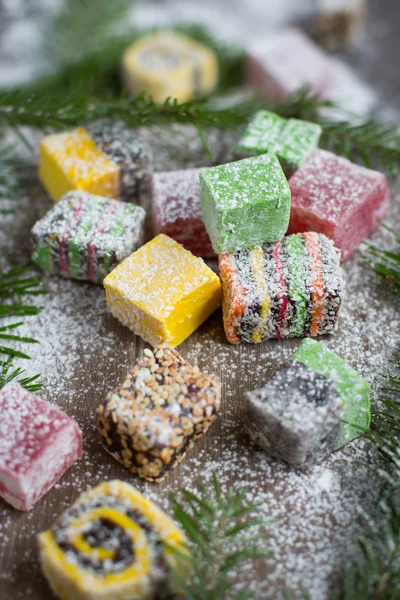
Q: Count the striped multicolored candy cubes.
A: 2